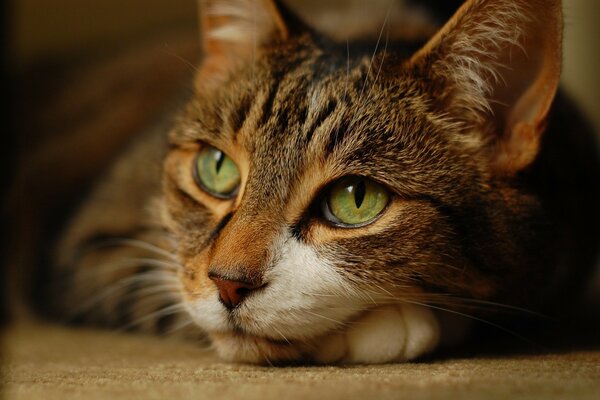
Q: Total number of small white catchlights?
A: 2